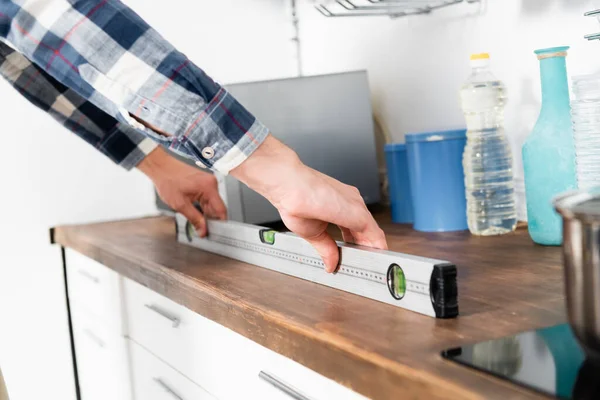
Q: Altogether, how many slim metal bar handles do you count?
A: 5